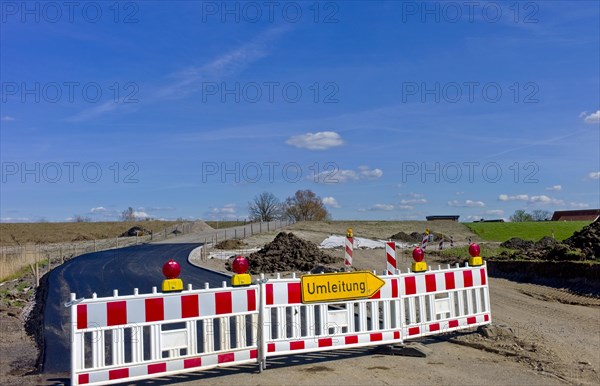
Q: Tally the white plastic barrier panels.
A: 3